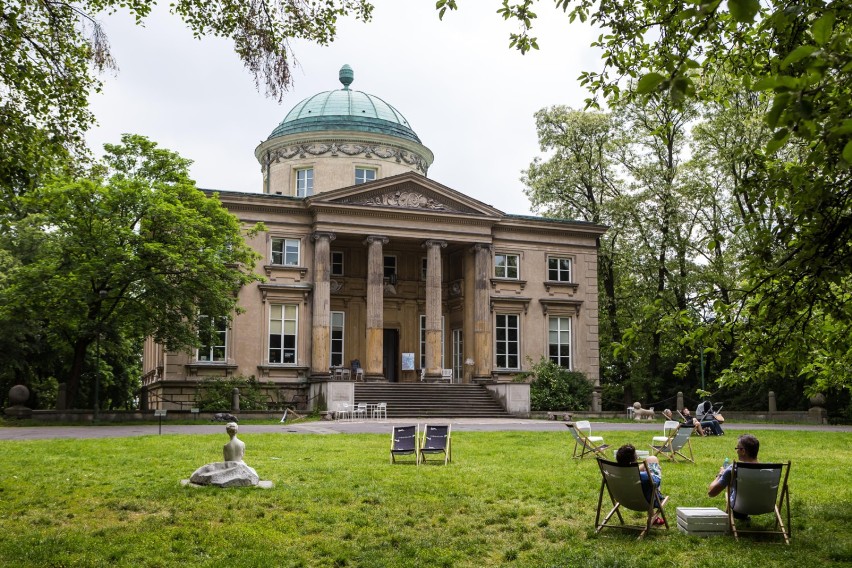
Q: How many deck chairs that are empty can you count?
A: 4